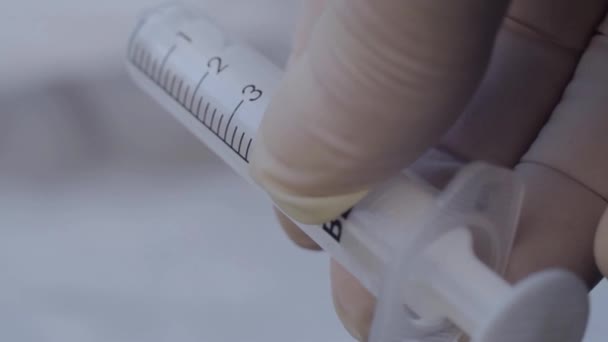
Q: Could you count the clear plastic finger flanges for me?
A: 1